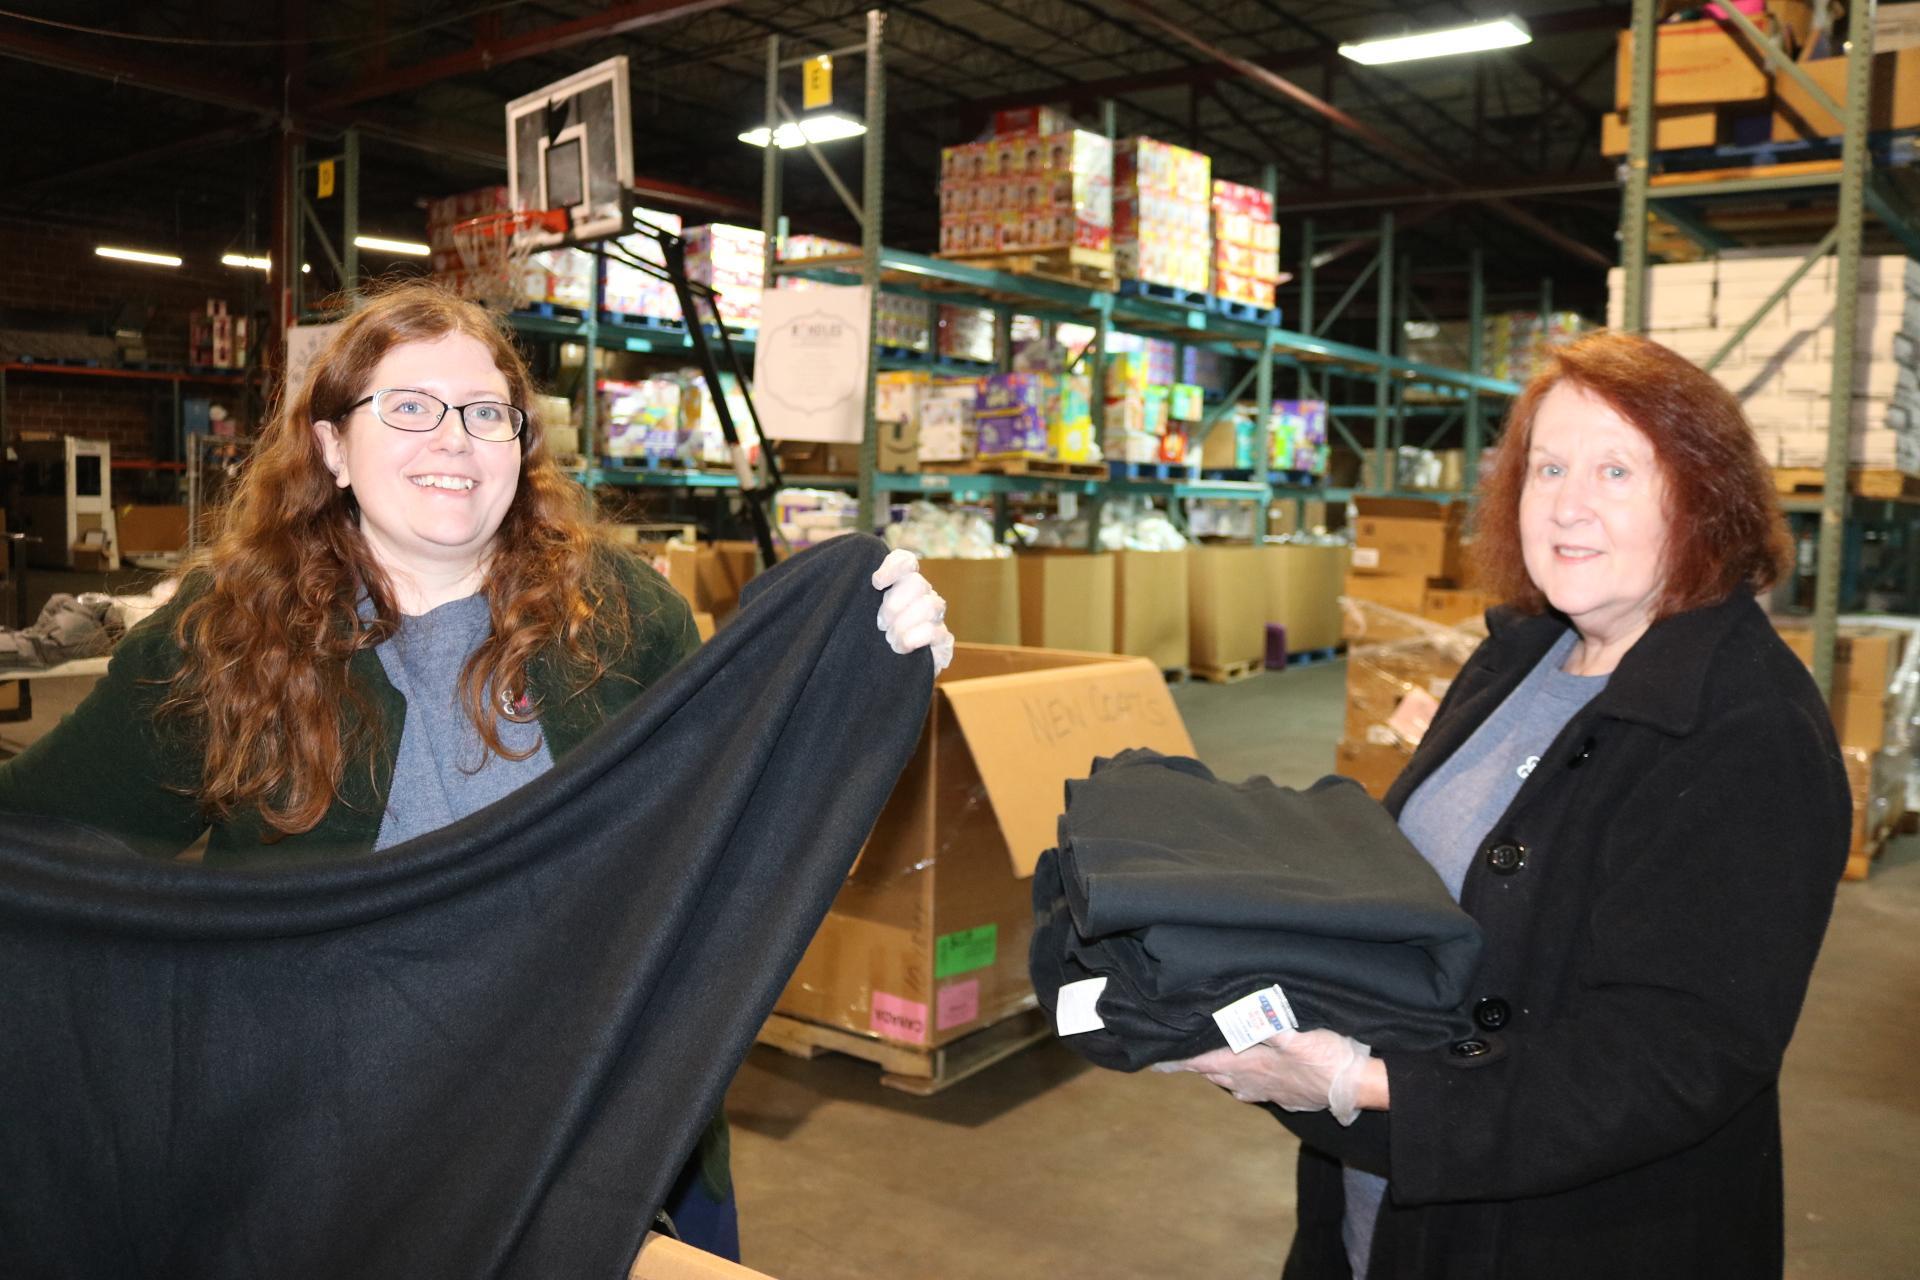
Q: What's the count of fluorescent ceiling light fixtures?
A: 5